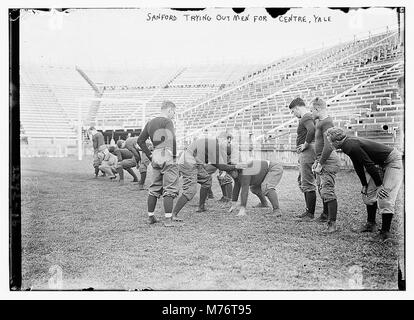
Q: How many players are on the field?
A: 11